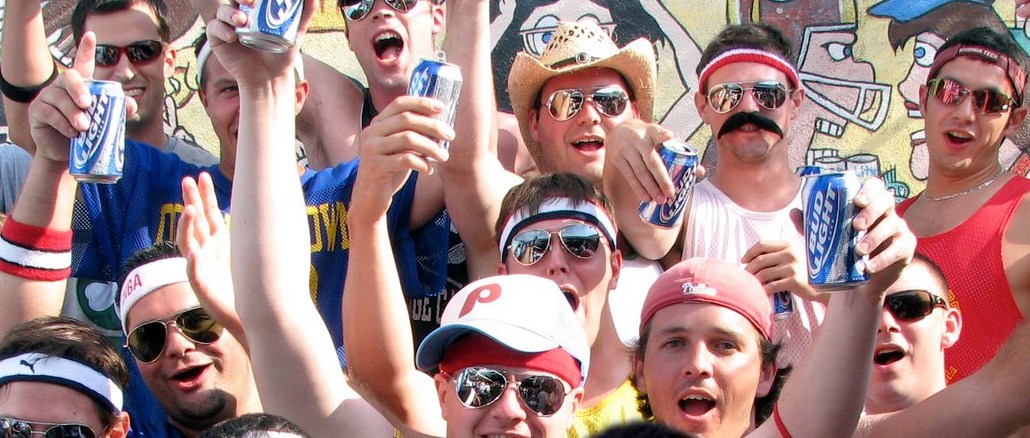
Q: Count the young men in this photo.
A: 12